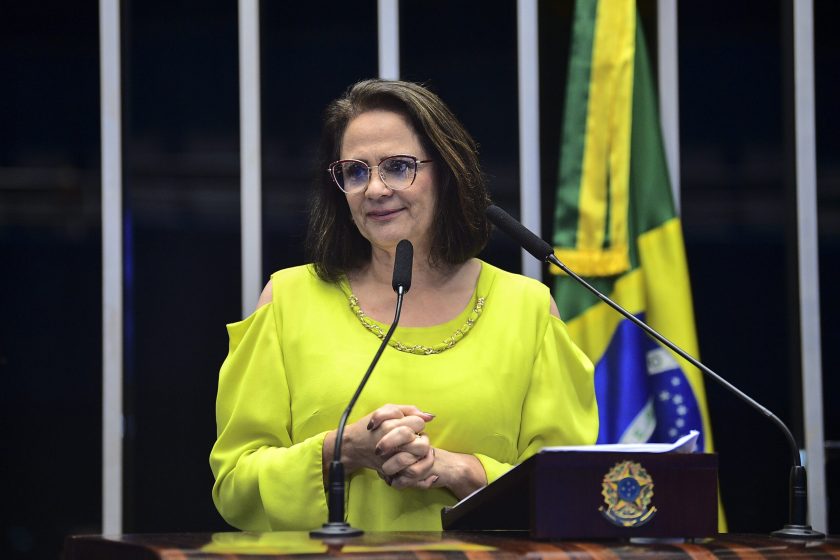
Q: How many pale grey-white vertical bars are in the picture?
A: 6